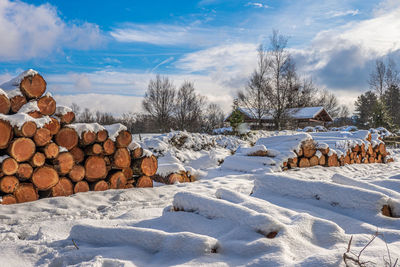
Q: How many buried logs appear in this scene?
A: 5